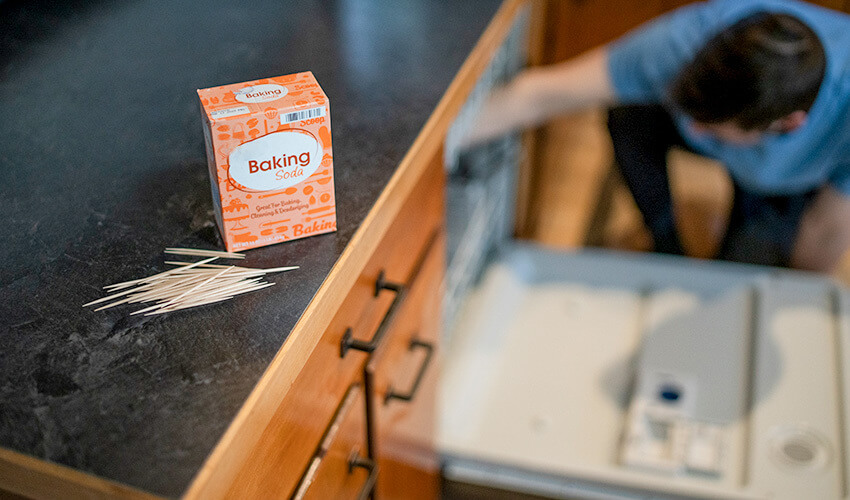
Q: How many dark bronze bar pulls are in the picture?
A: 3